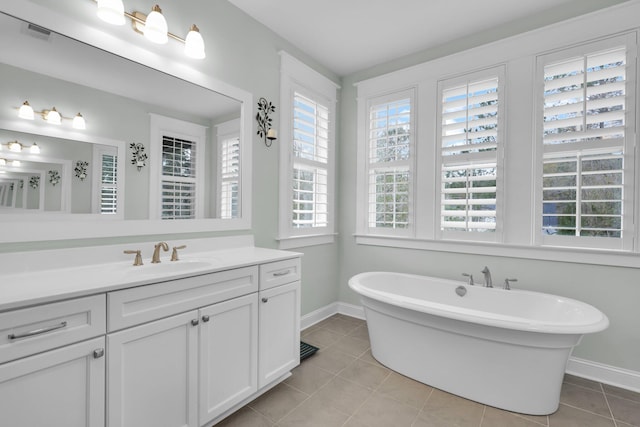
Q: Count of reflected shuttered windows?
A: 3